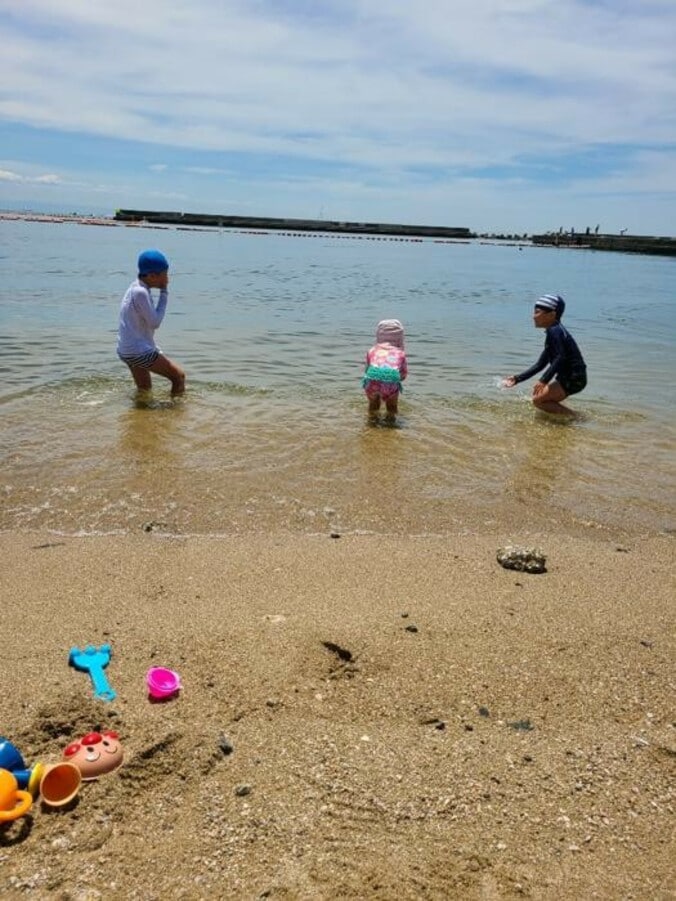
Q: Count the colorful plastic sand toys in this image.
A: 6